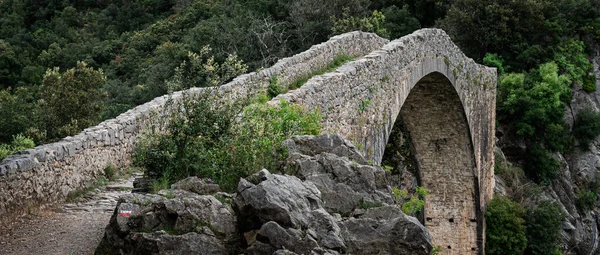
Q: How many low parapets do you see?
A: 2